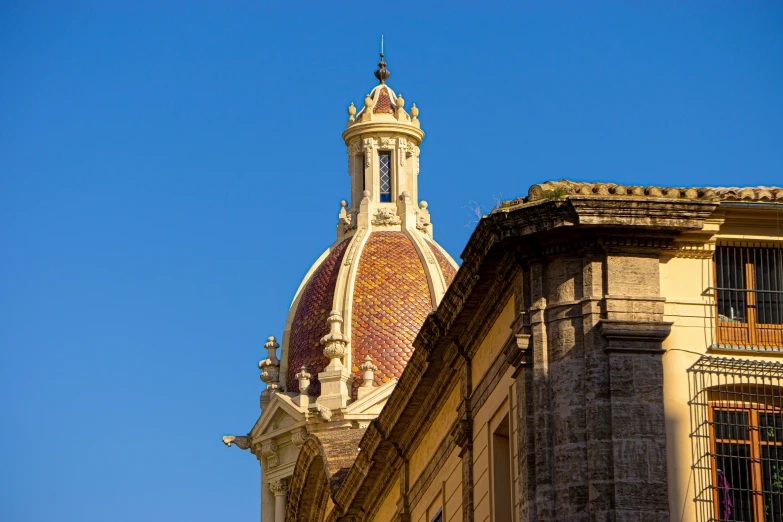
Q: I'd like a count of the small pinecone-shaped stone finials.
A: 4